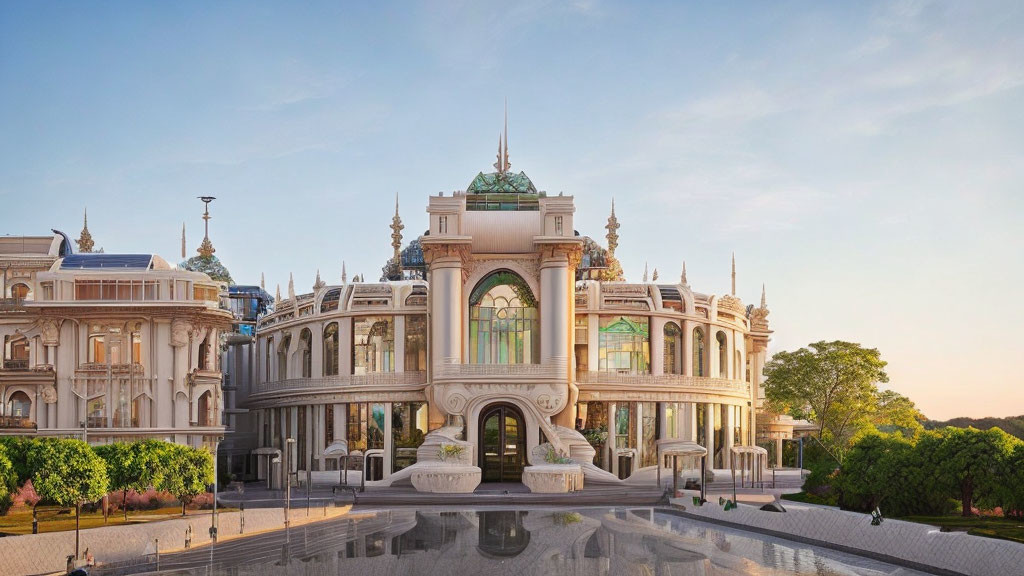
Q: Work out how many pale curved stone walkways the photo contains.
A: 2